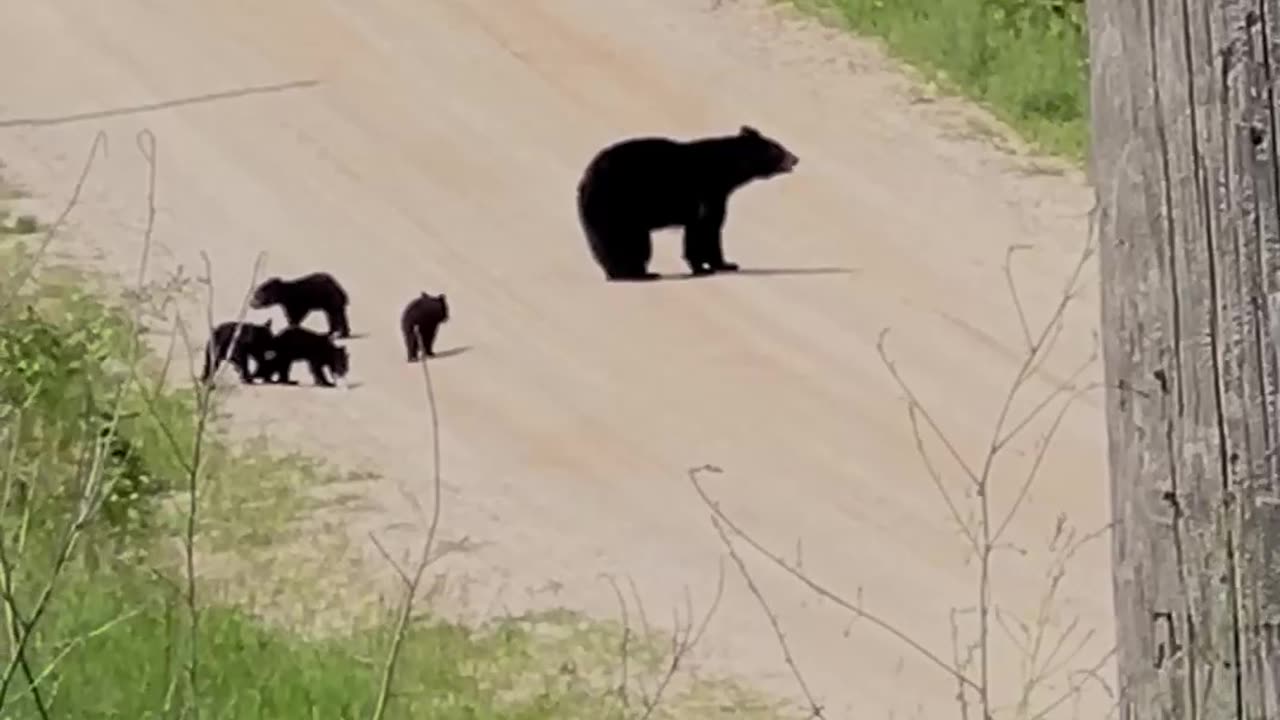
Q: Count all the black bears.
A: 5